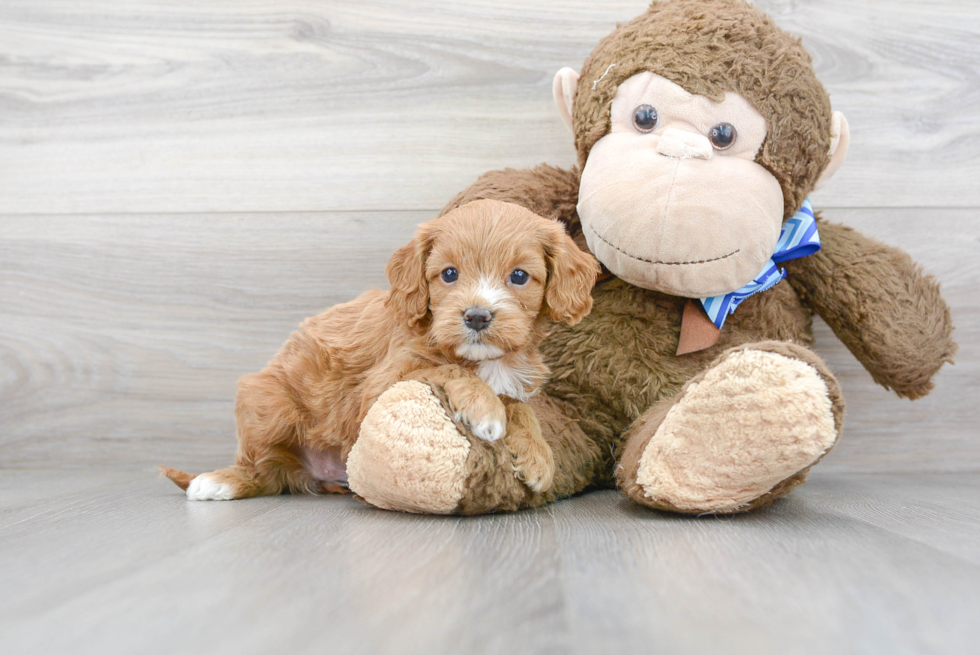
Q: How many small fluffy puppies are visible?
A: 1